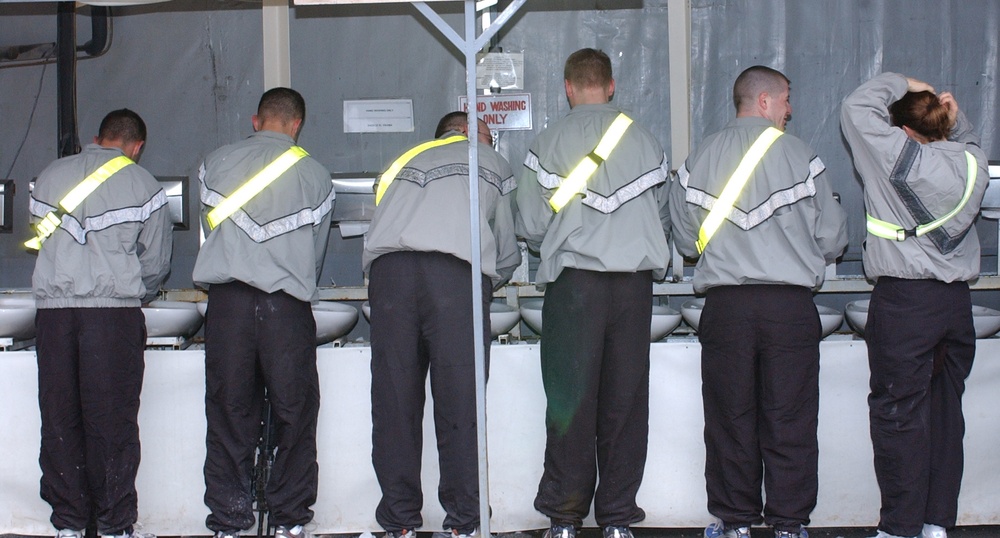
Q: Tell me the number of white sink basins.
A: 7